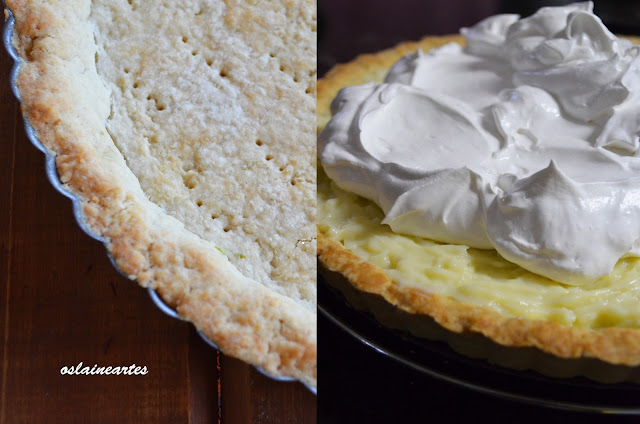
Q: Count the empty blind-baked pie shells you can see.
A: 1